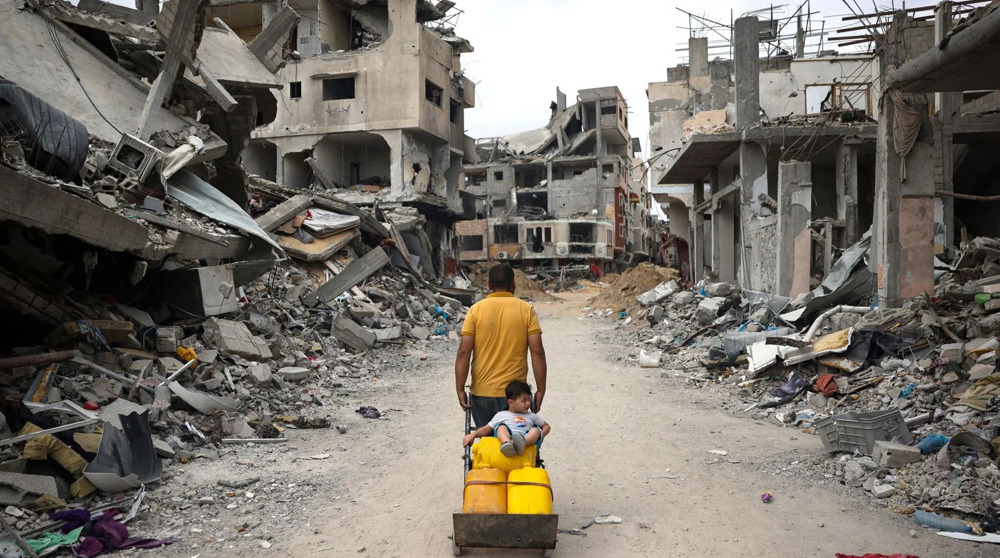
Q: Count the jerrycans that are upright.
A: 2